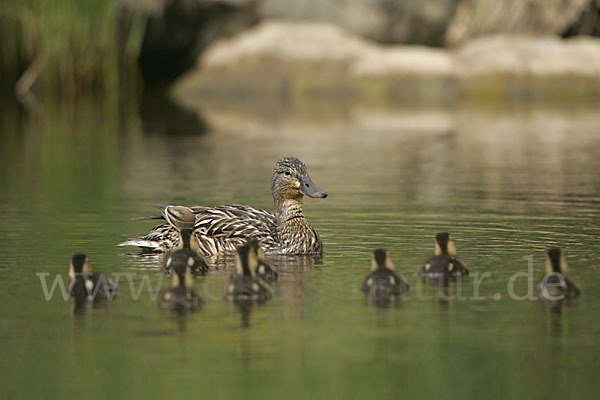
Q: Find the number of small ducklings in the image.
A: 8